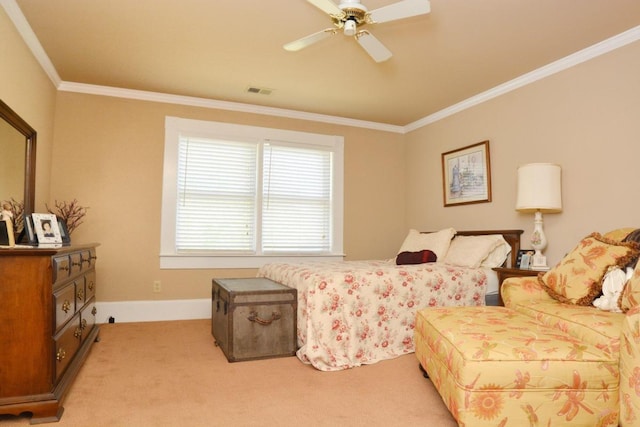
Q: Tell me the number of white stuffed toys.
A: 1